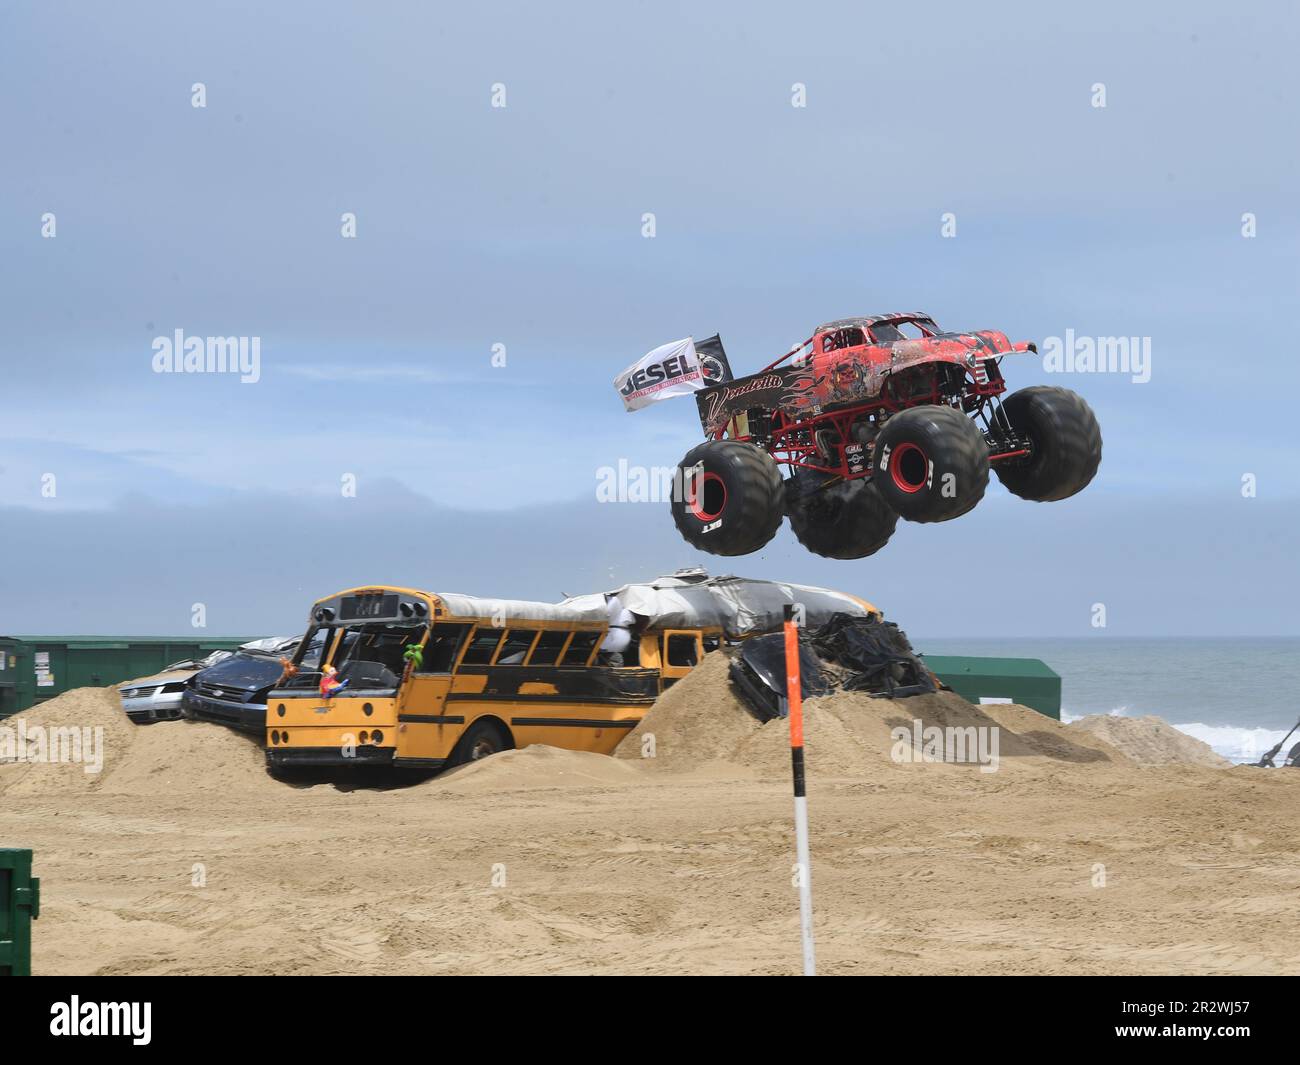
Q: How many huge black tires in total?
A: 4